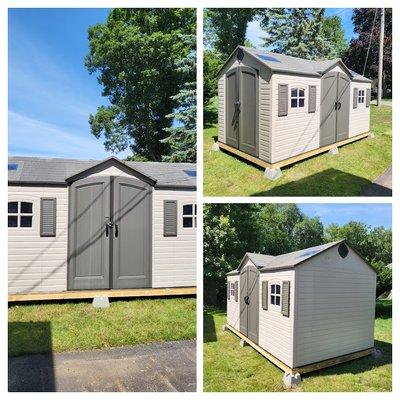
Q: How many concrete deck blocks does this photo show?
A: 9